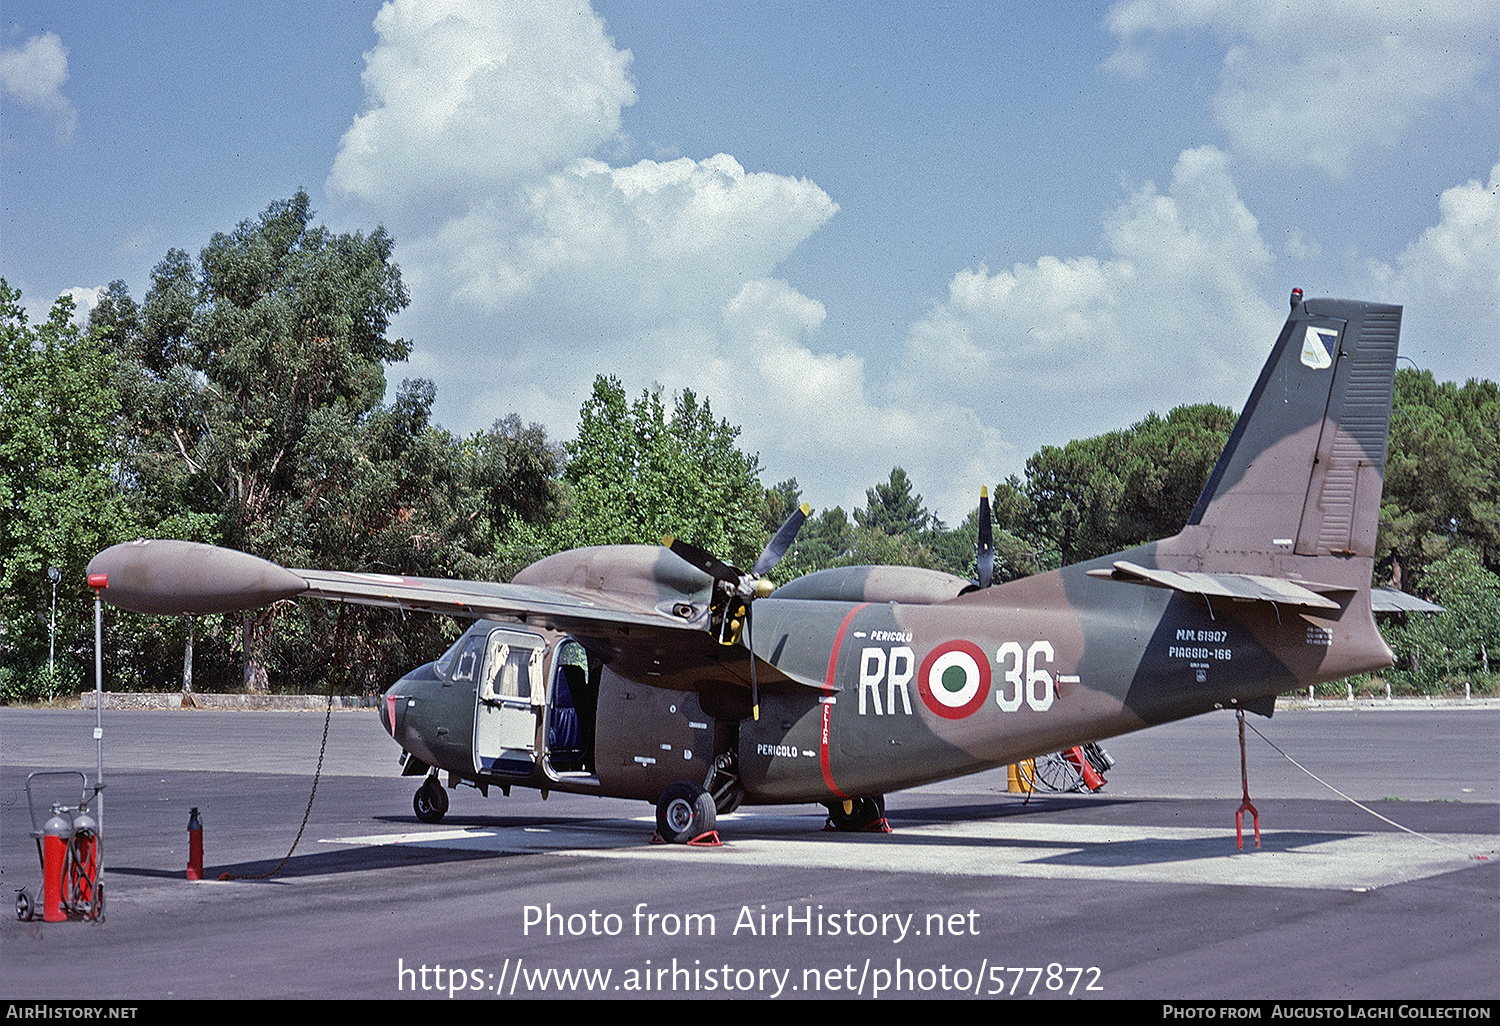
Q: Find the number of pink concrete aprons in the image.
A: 0